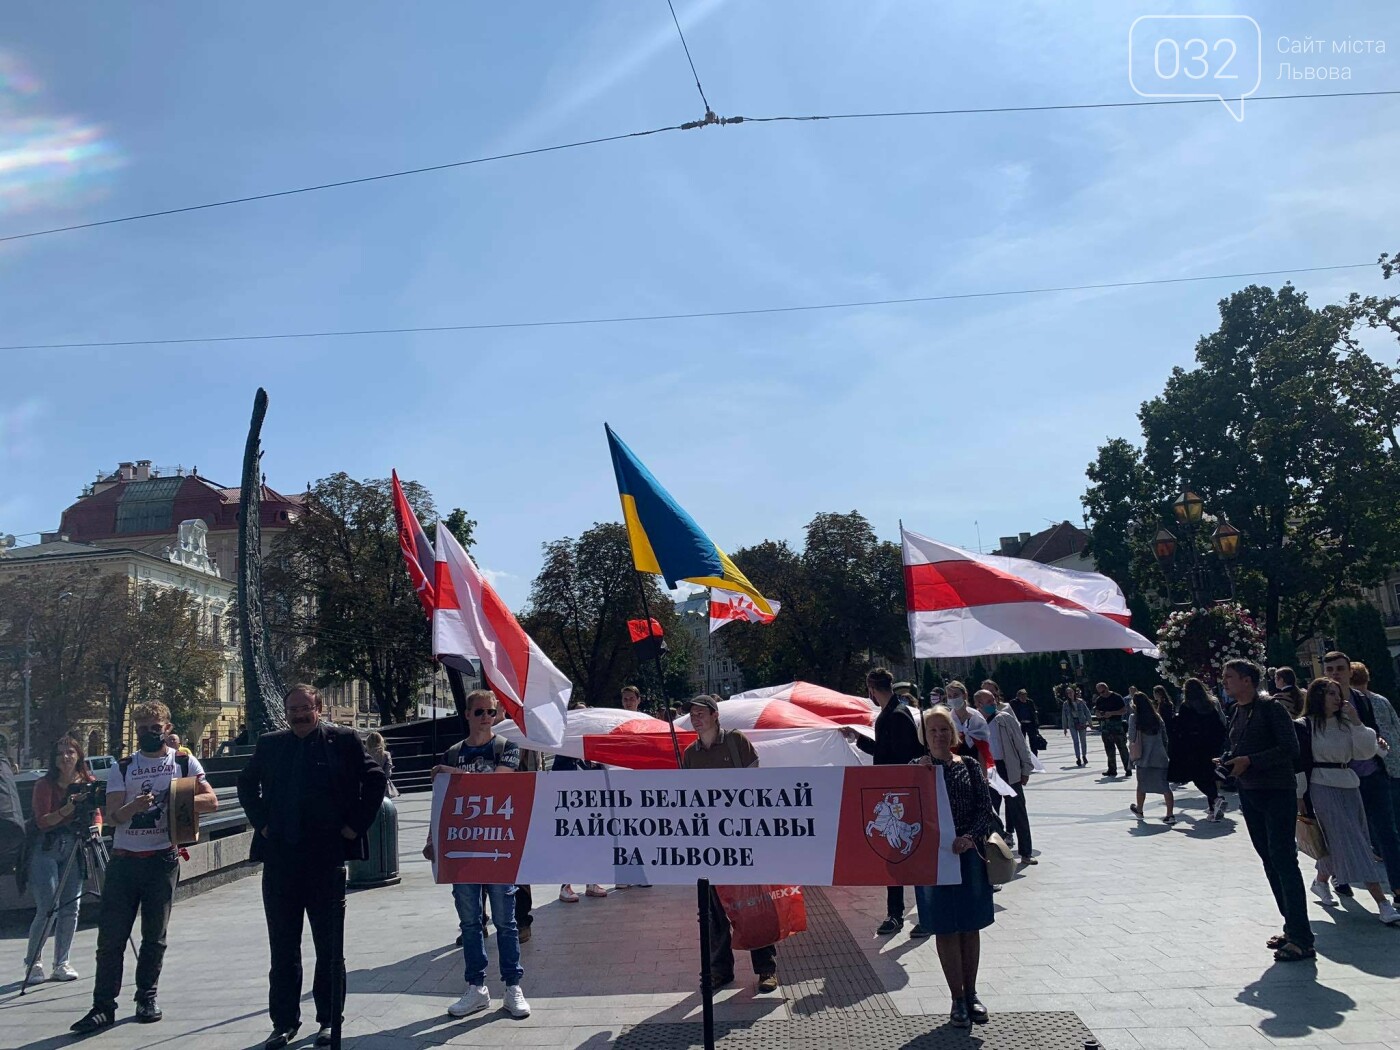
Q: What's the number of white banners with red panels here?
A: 1